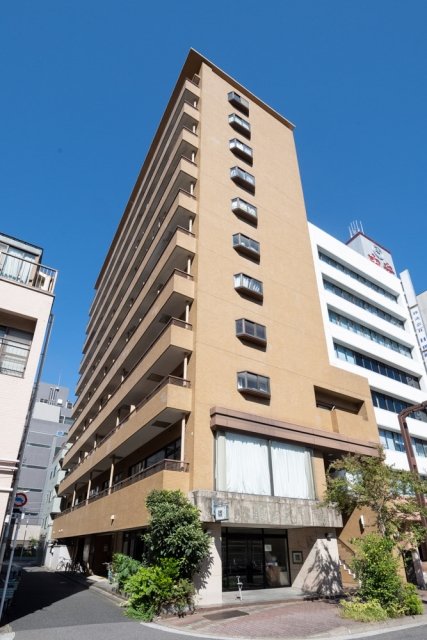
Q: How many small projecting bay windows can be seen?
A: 9